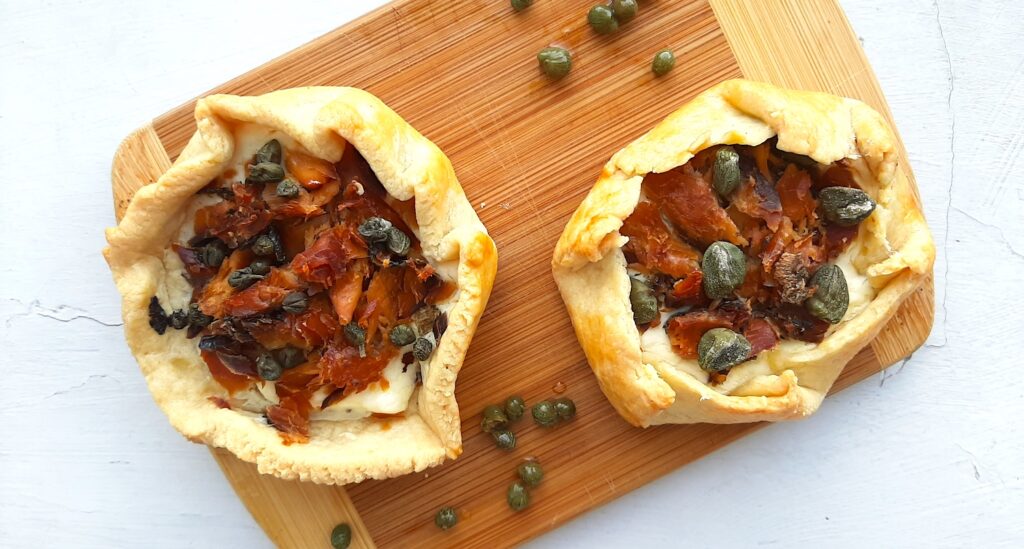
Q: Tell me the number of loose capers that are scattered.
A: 14